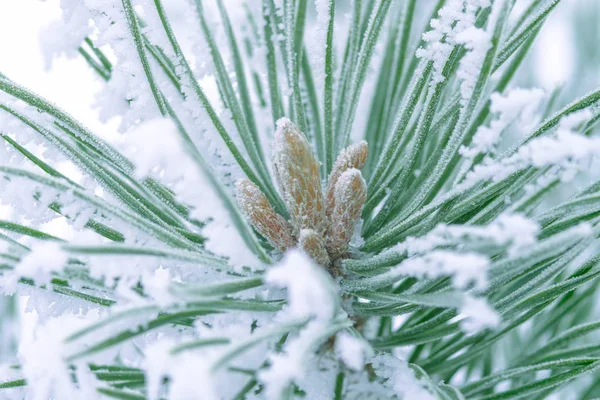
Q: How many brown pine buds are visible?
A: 5